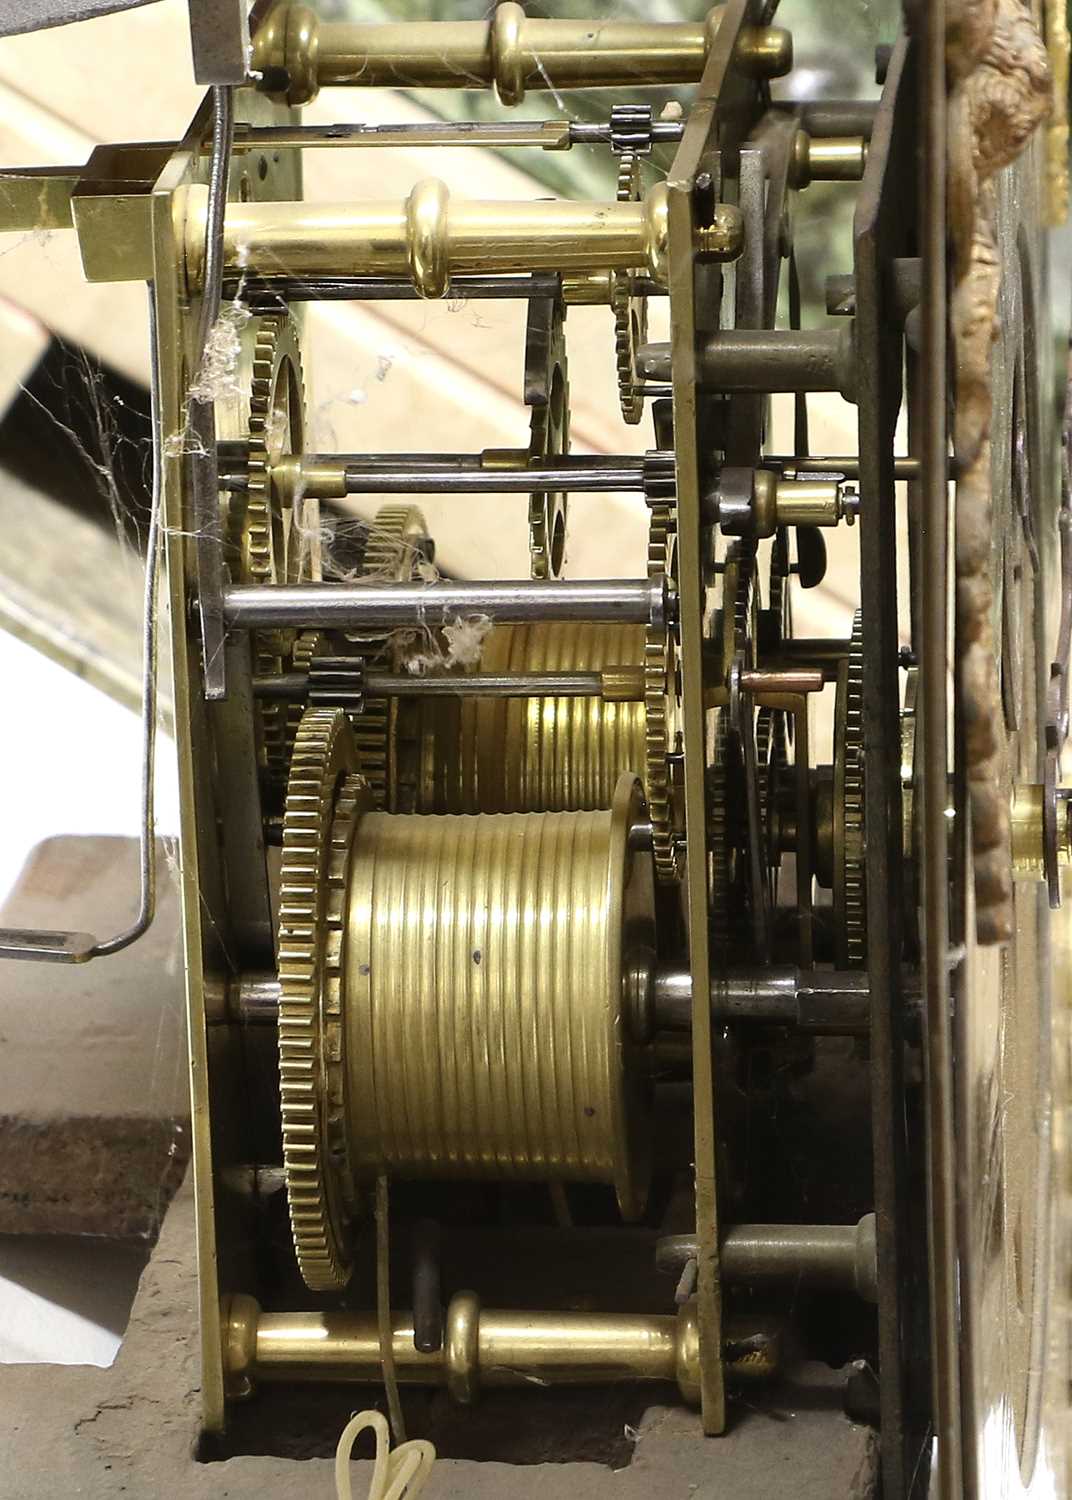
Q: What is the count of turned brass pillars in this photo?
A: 3